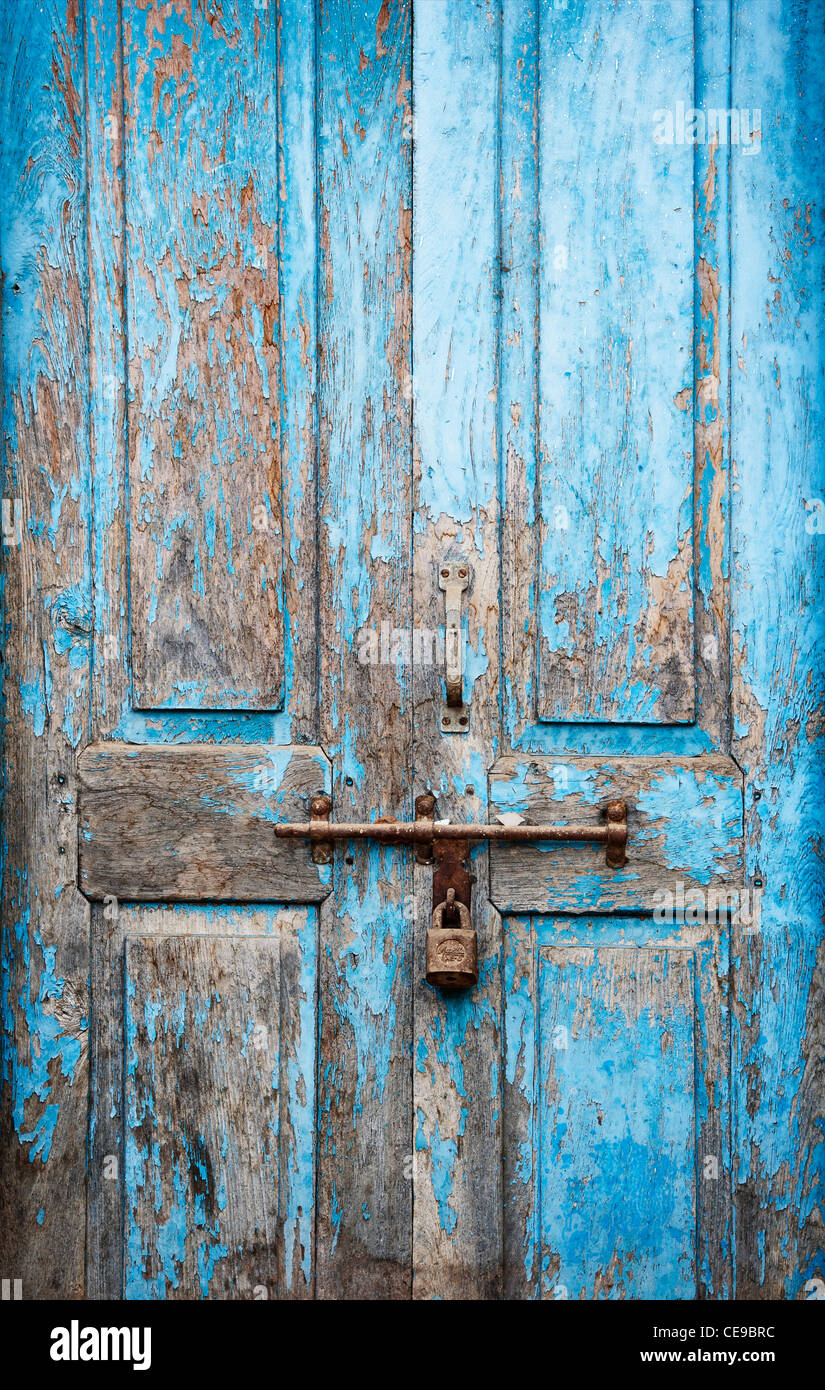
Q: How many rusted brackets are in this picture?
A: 3